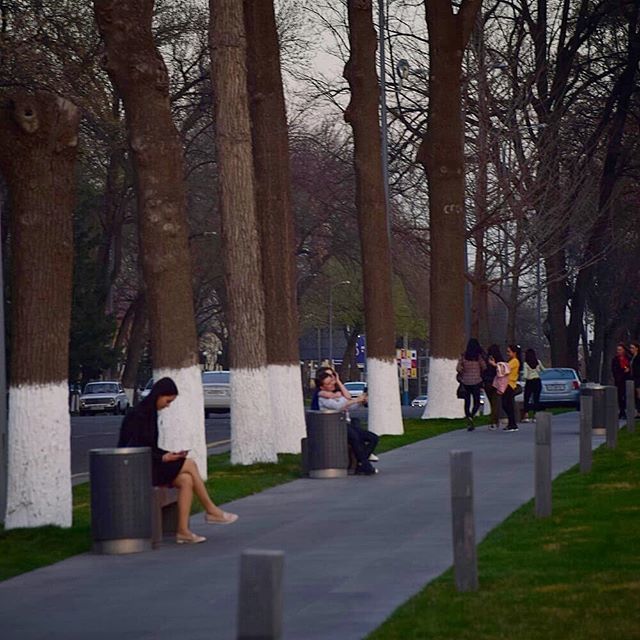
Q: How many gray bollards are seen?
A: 6